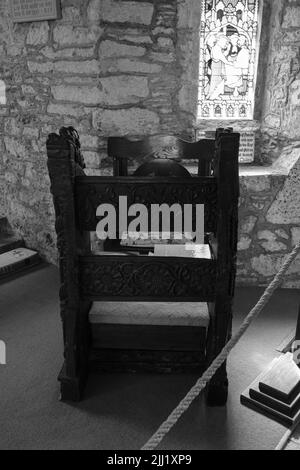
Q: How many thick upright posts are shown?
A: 2